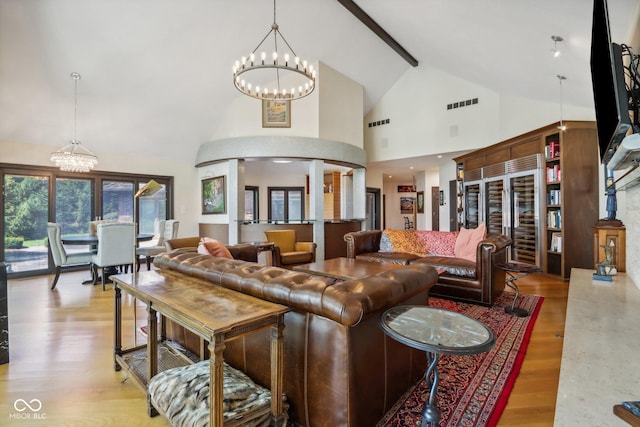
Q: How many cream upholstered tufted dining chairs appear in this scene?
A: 4